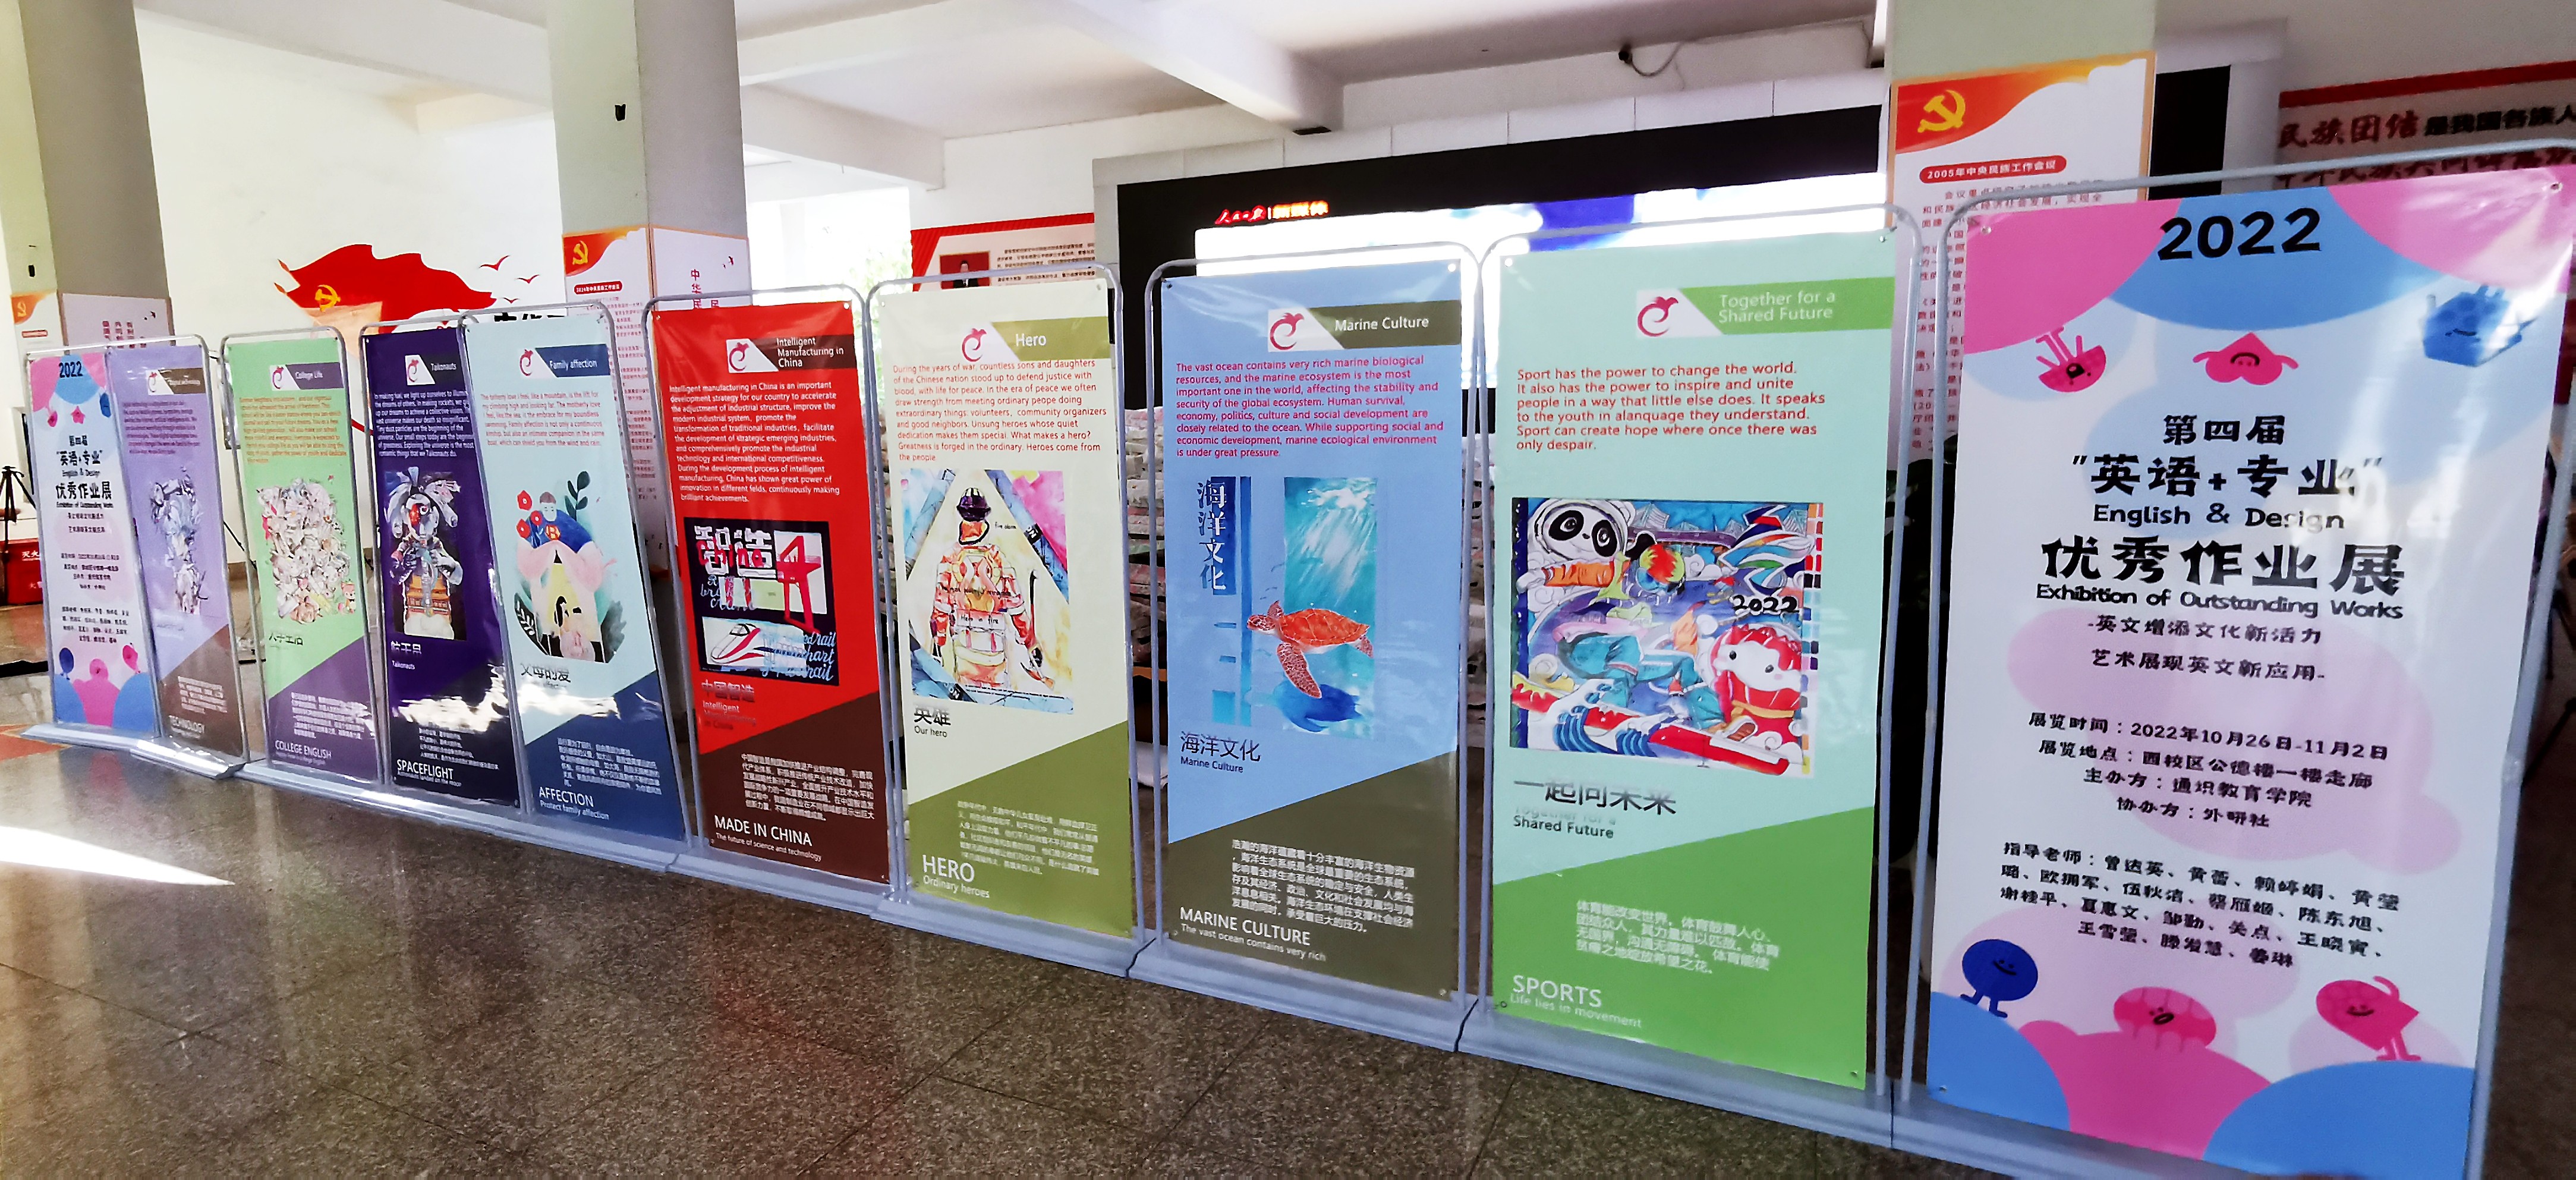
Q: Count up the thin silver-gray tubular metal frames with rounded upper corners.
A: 10